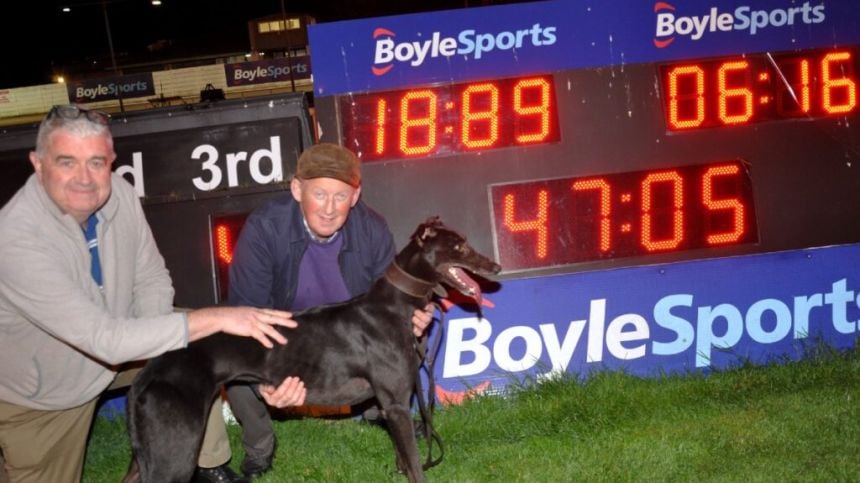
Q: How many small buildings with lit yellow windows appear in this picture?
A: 1